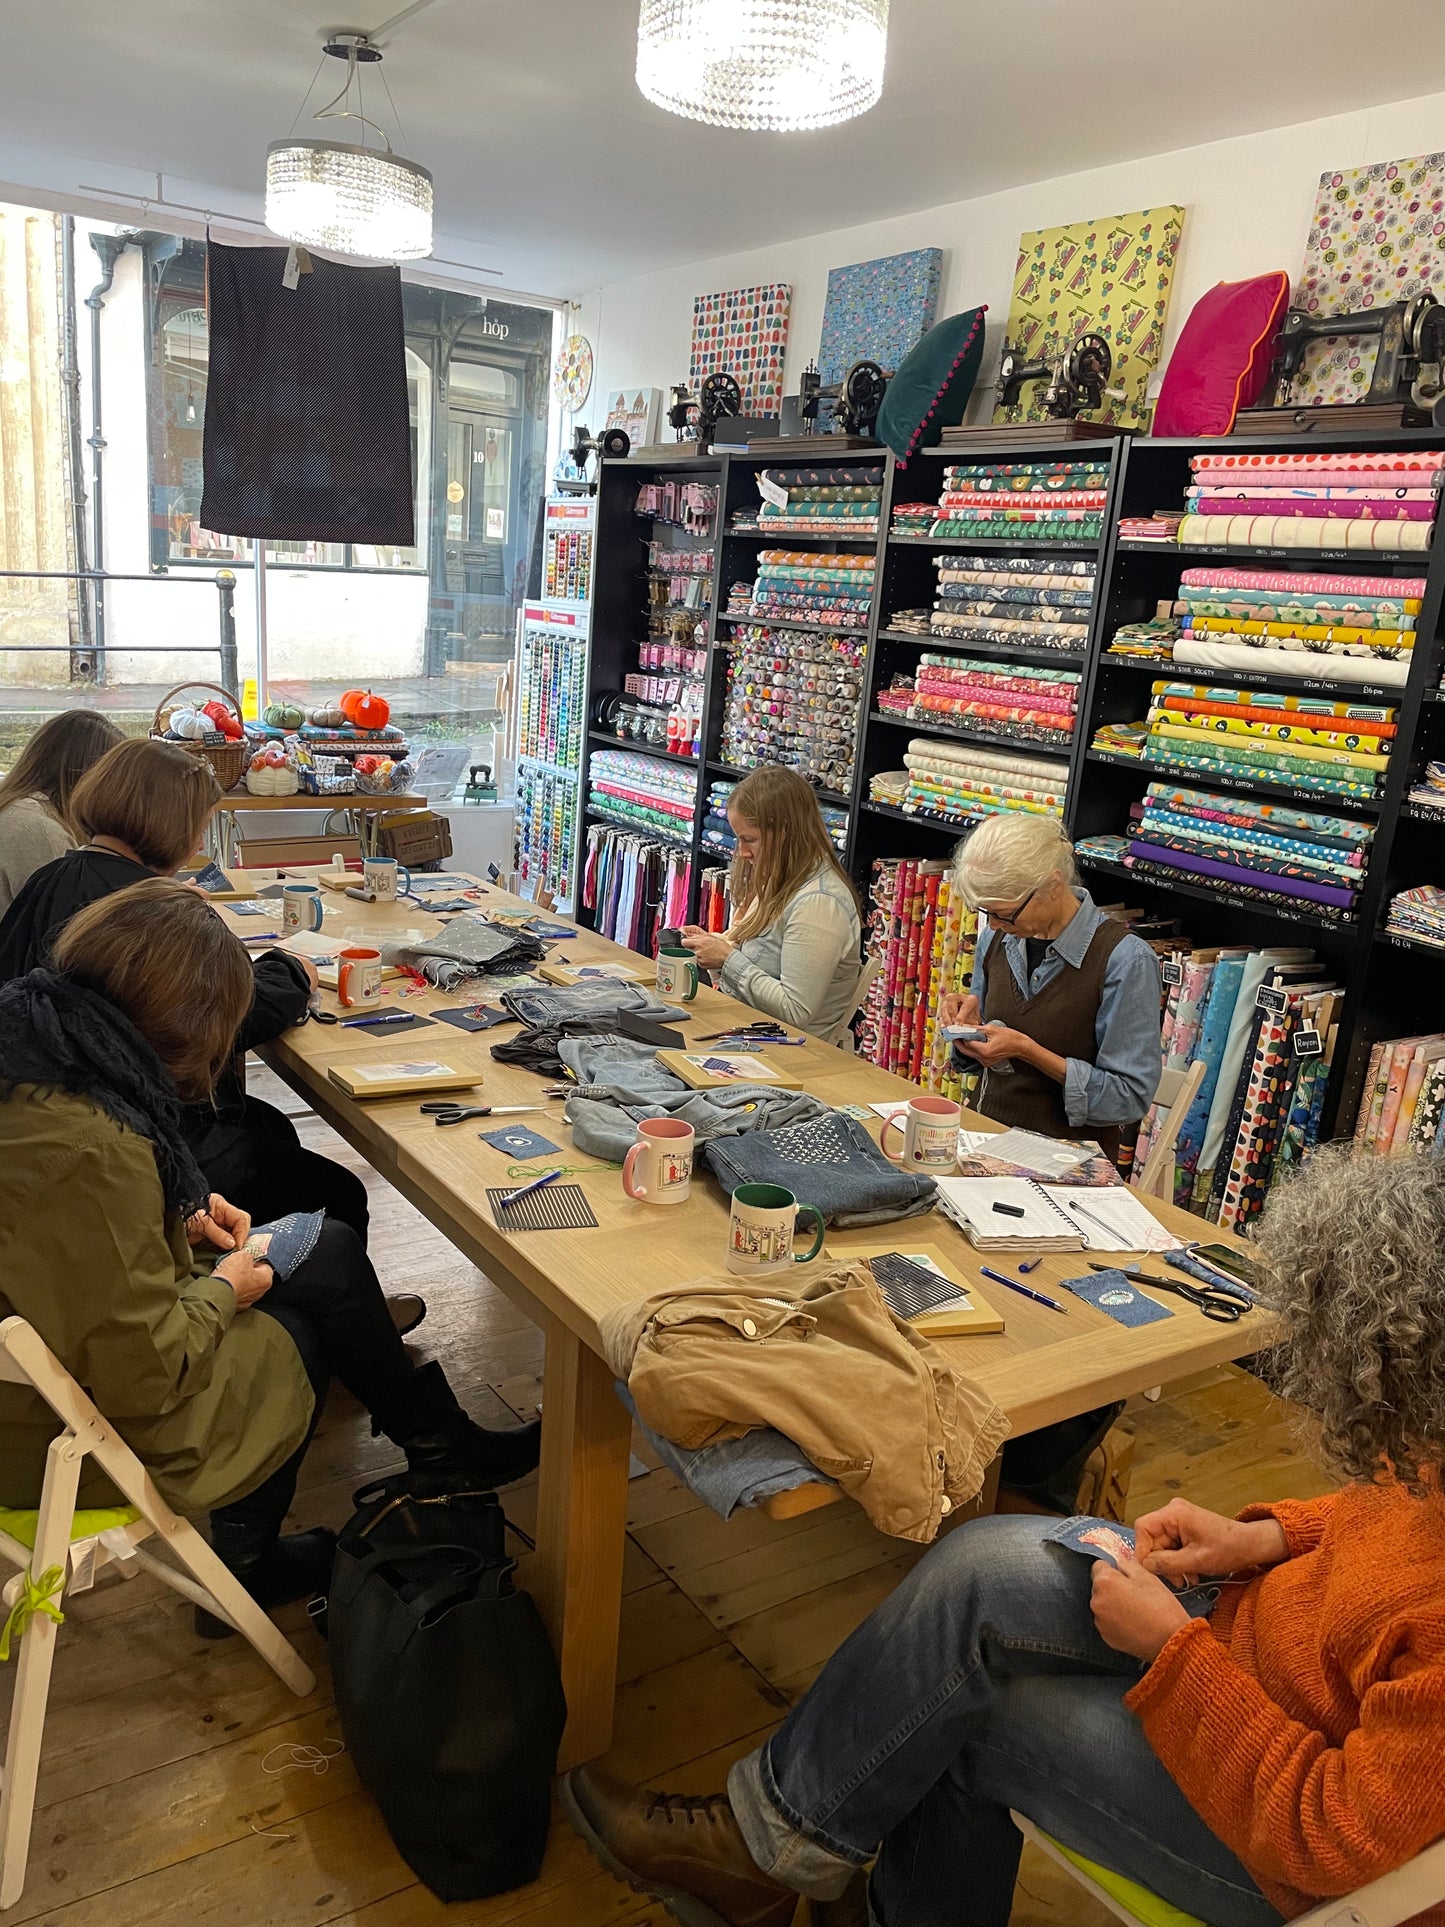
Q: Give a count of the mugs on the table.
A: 7